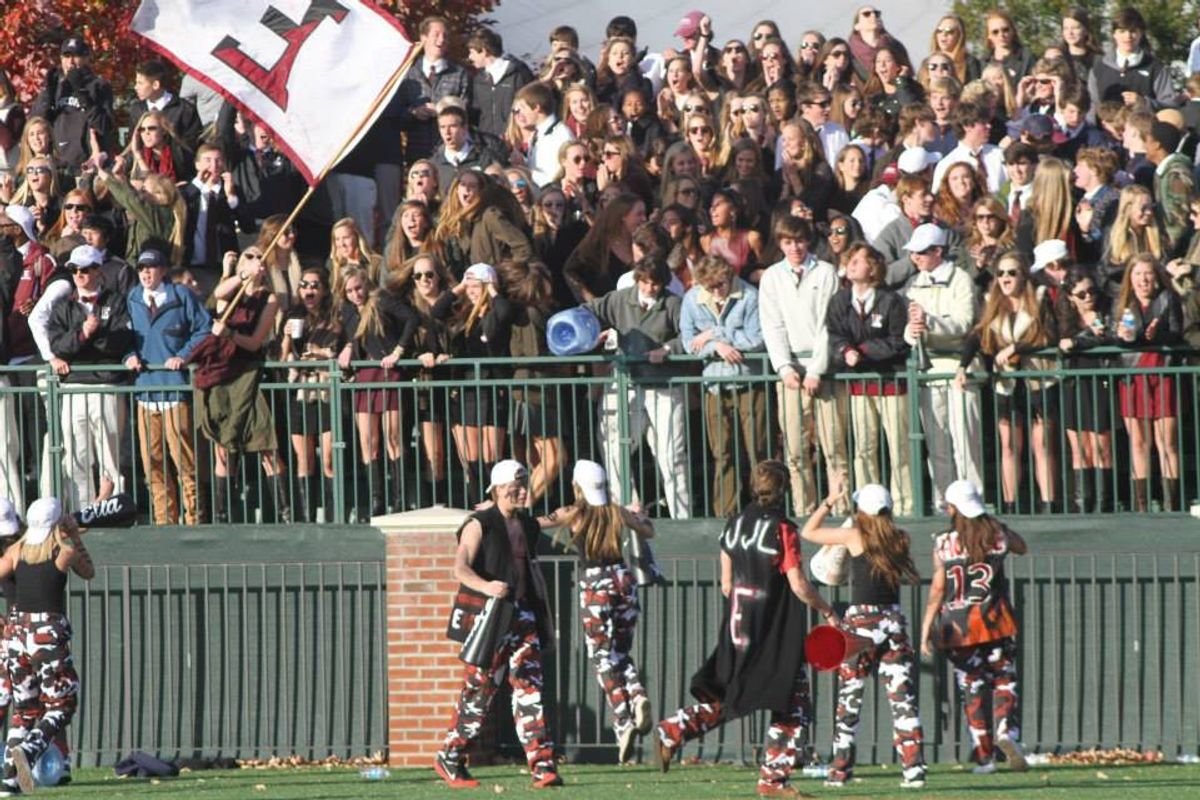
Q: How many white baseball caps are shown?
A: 12